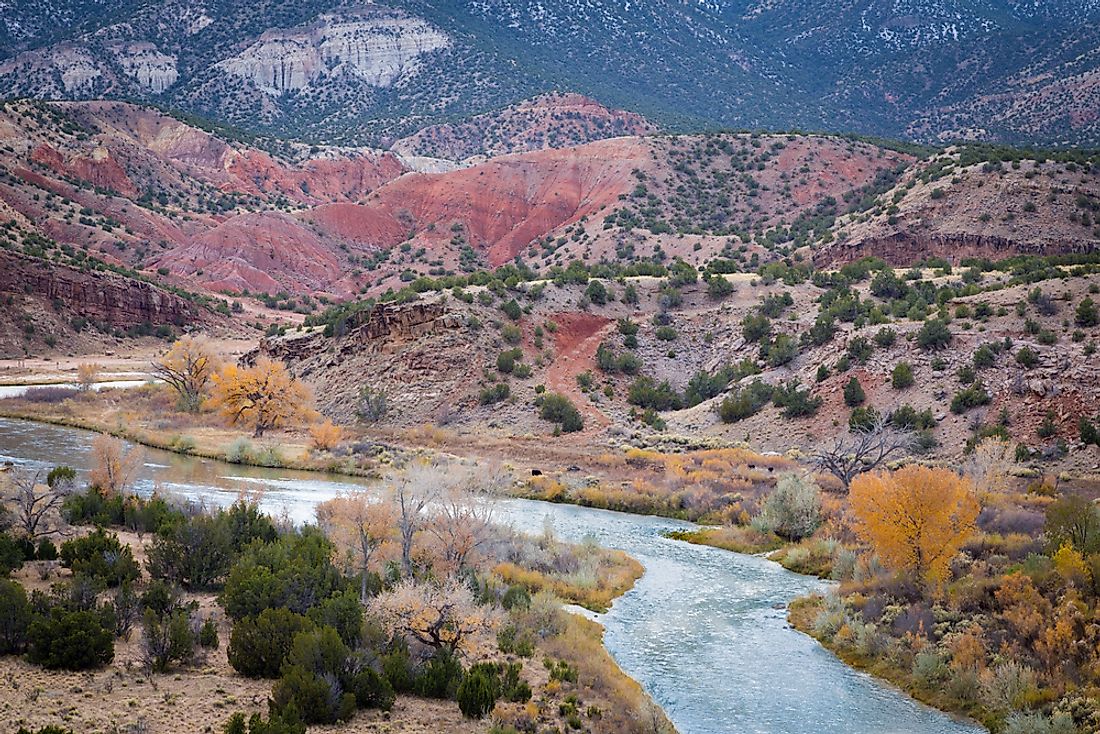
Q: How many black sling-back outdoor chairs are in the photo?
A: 0